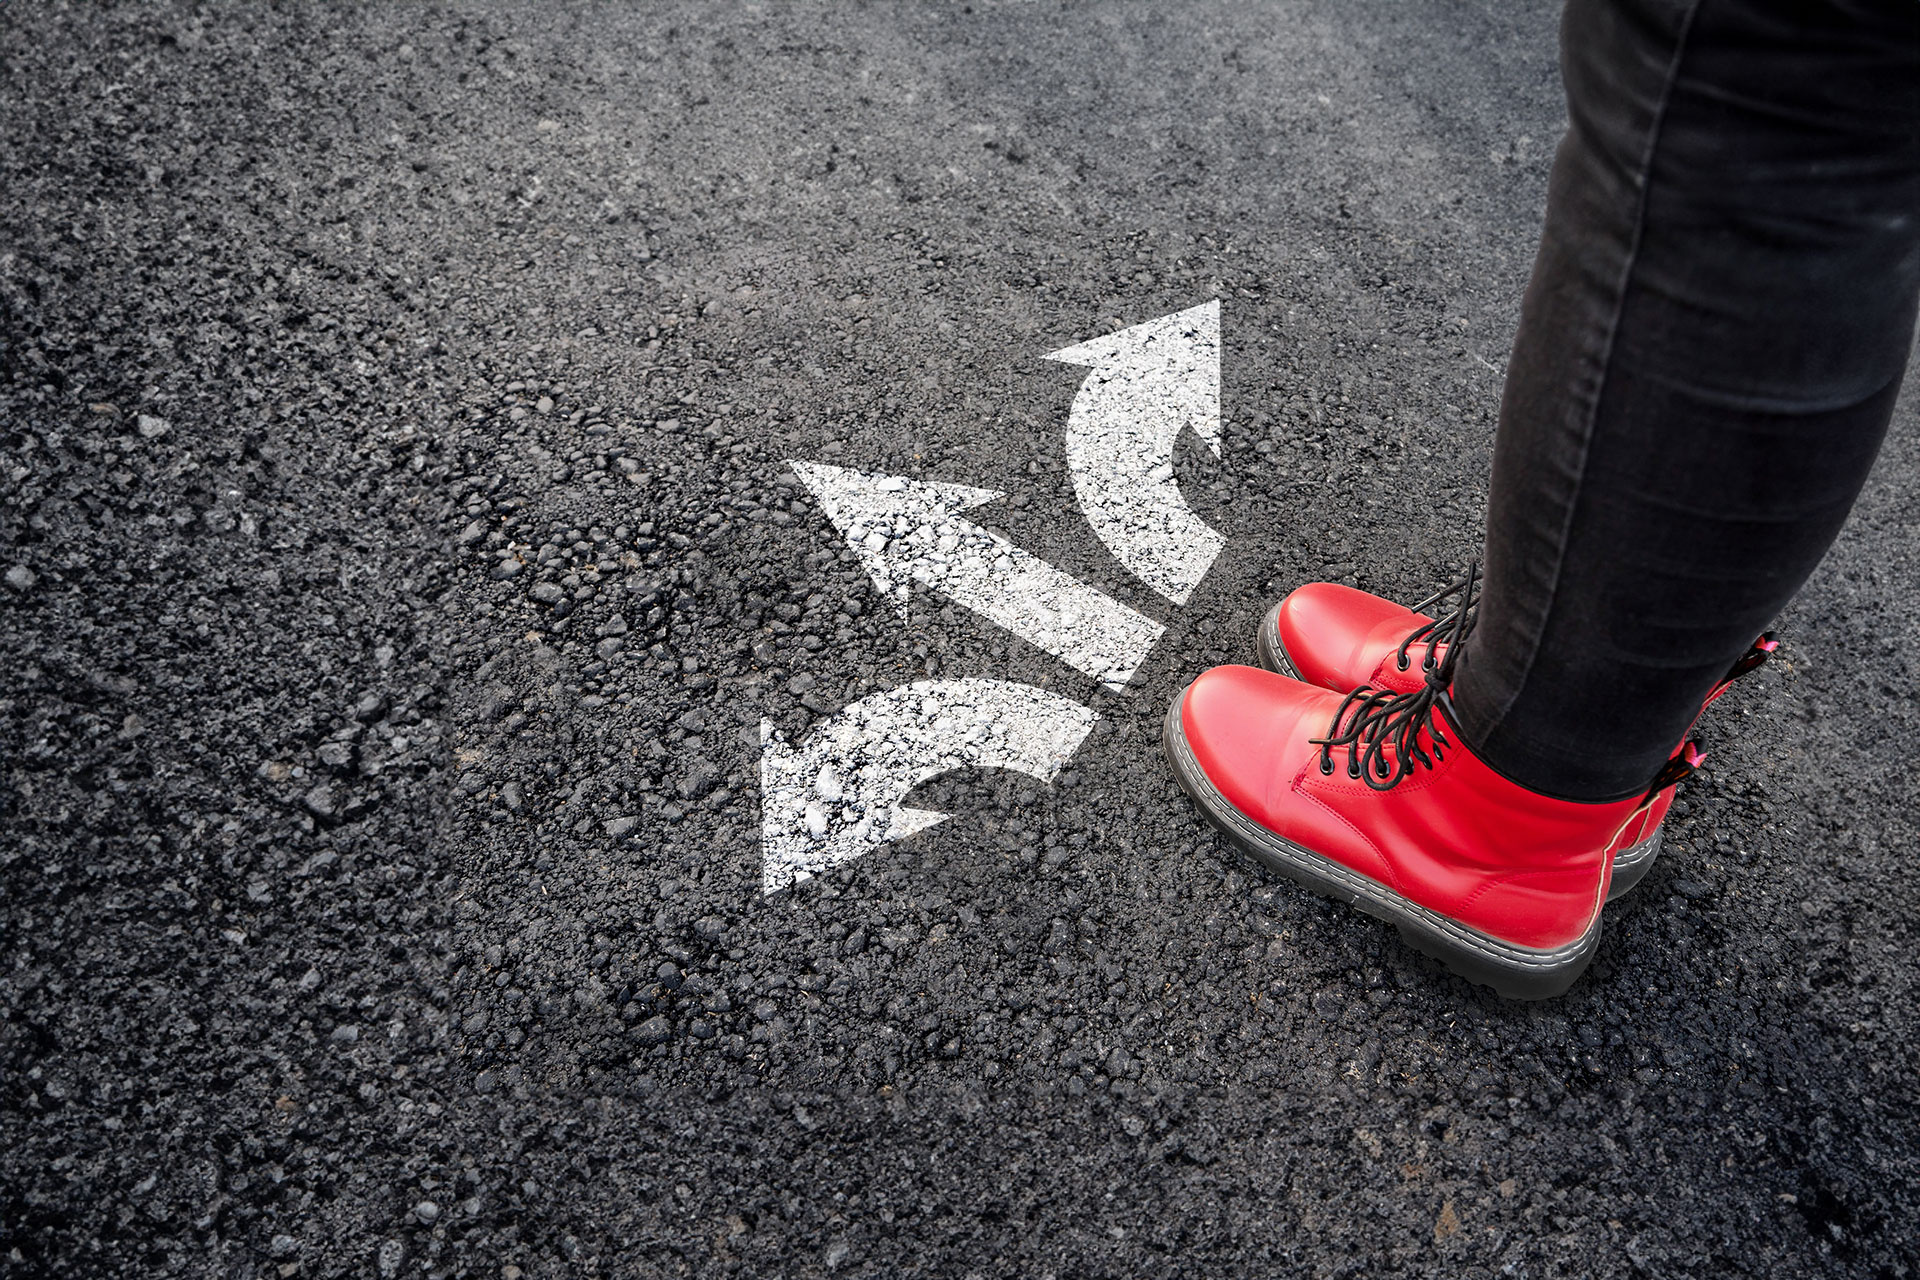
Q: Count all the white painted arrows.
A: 3